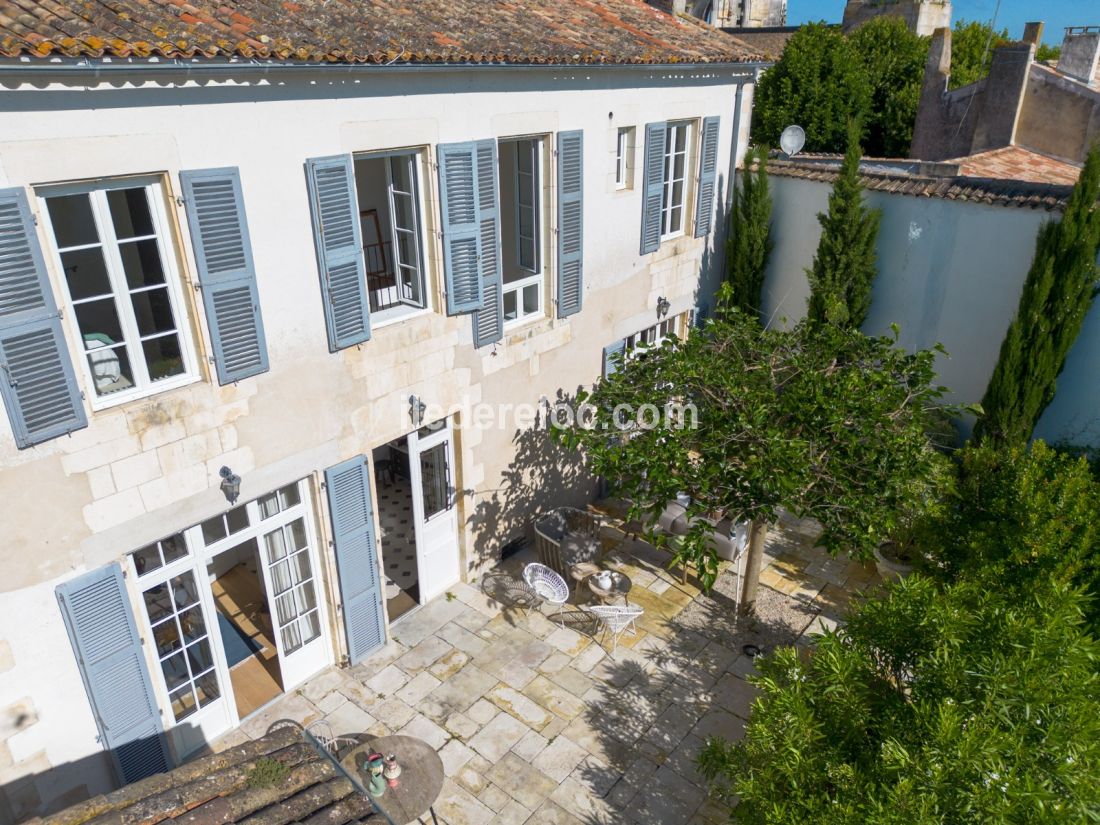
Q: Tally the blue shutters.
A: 11